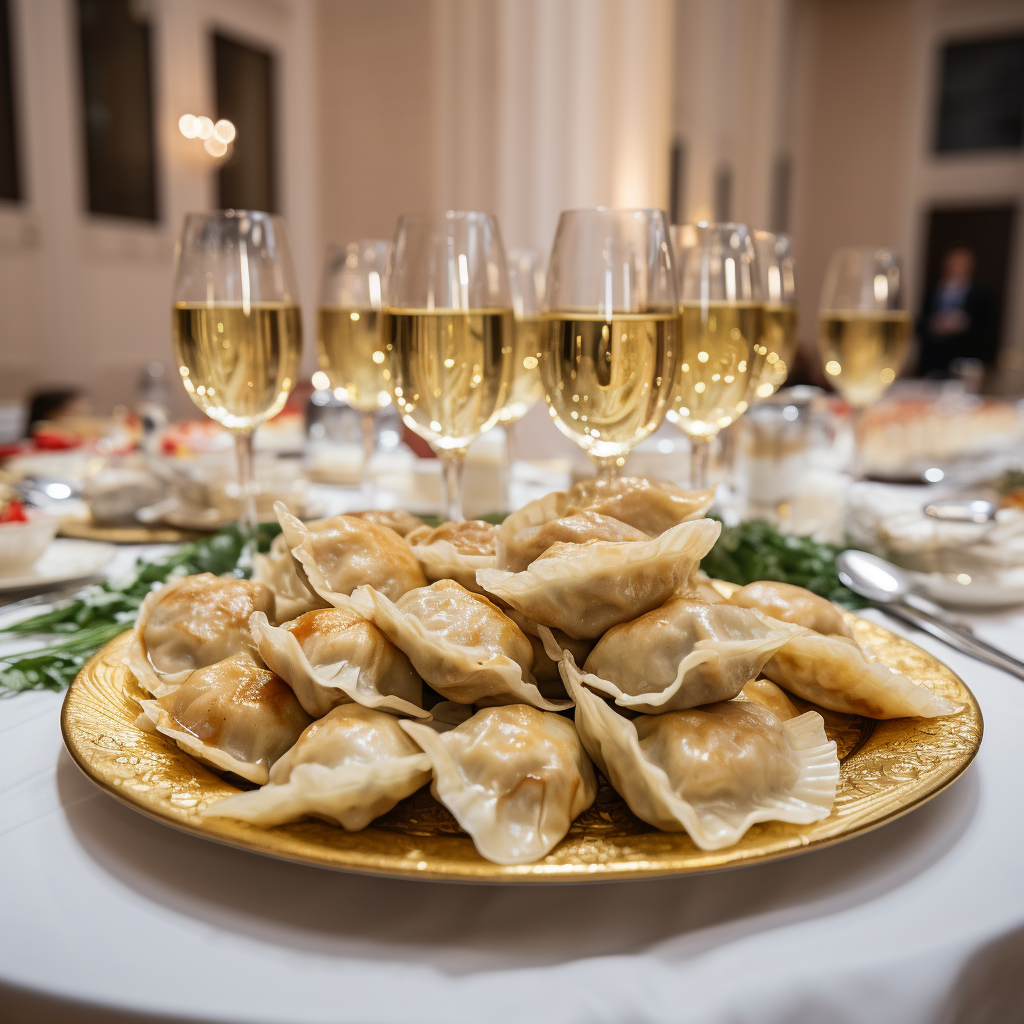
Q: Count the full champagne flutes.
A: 8